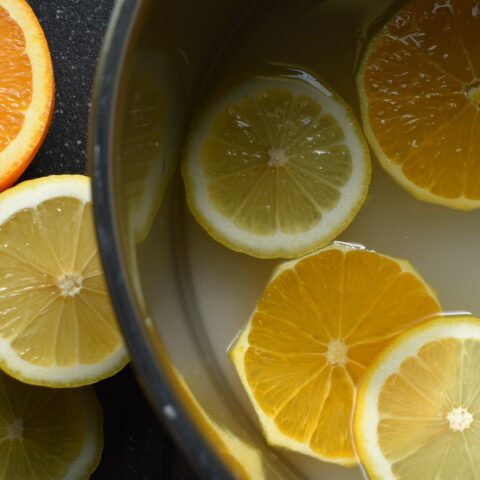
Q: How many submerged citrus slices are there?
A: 4